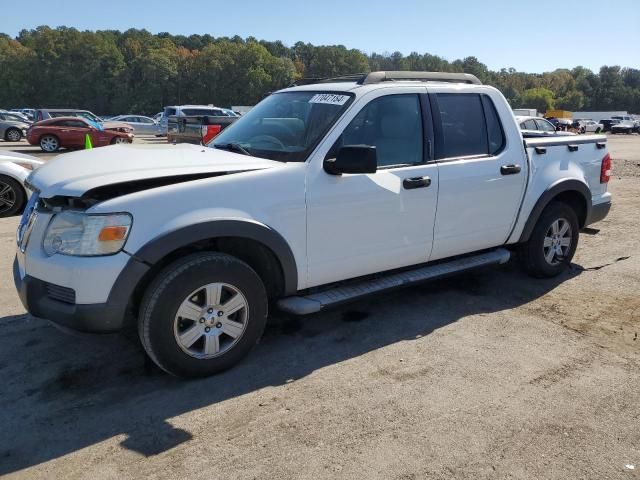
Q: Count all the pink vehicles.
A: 0